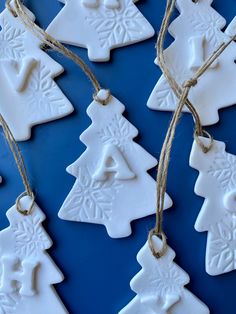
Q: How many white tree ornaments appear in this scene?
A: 7